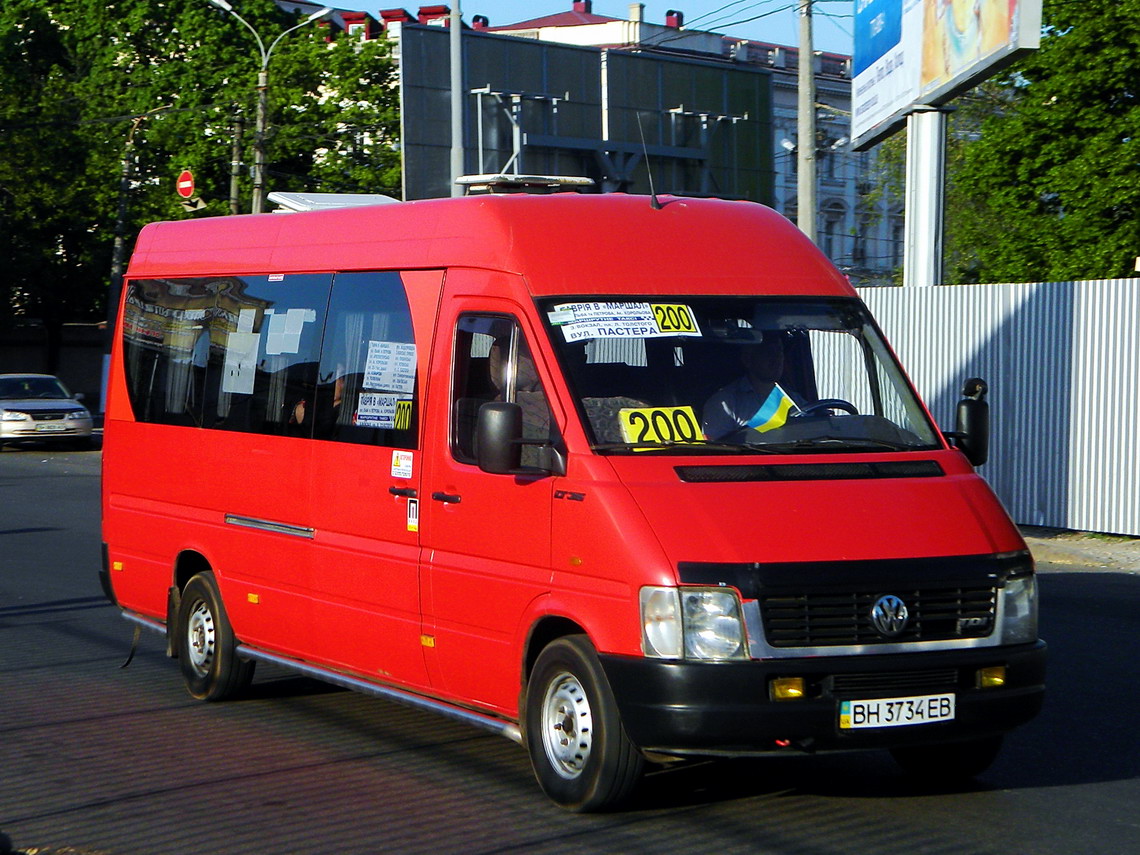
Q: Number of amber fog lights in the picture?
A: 2